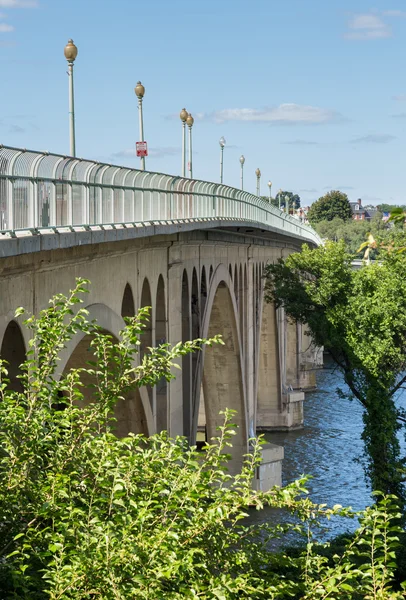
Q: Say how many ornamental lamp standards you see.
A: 11